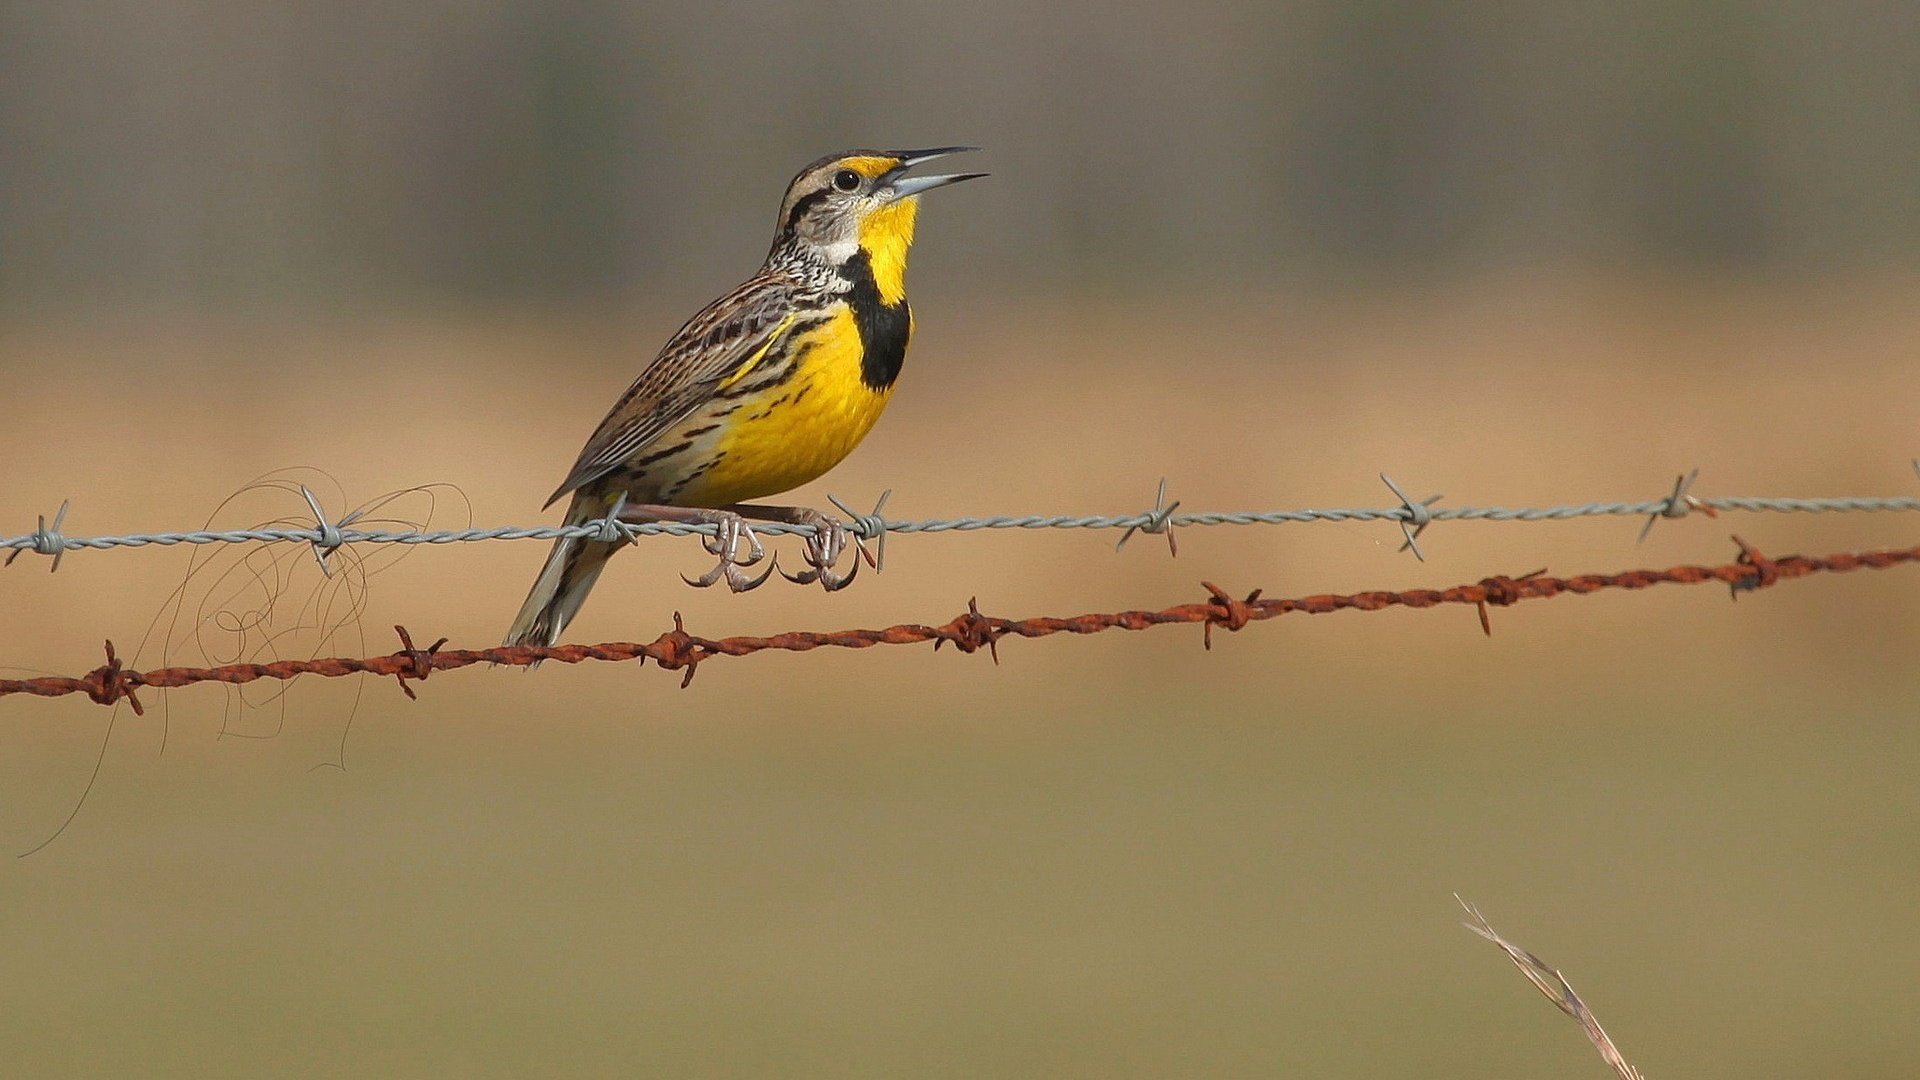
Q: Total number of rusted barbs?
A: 7